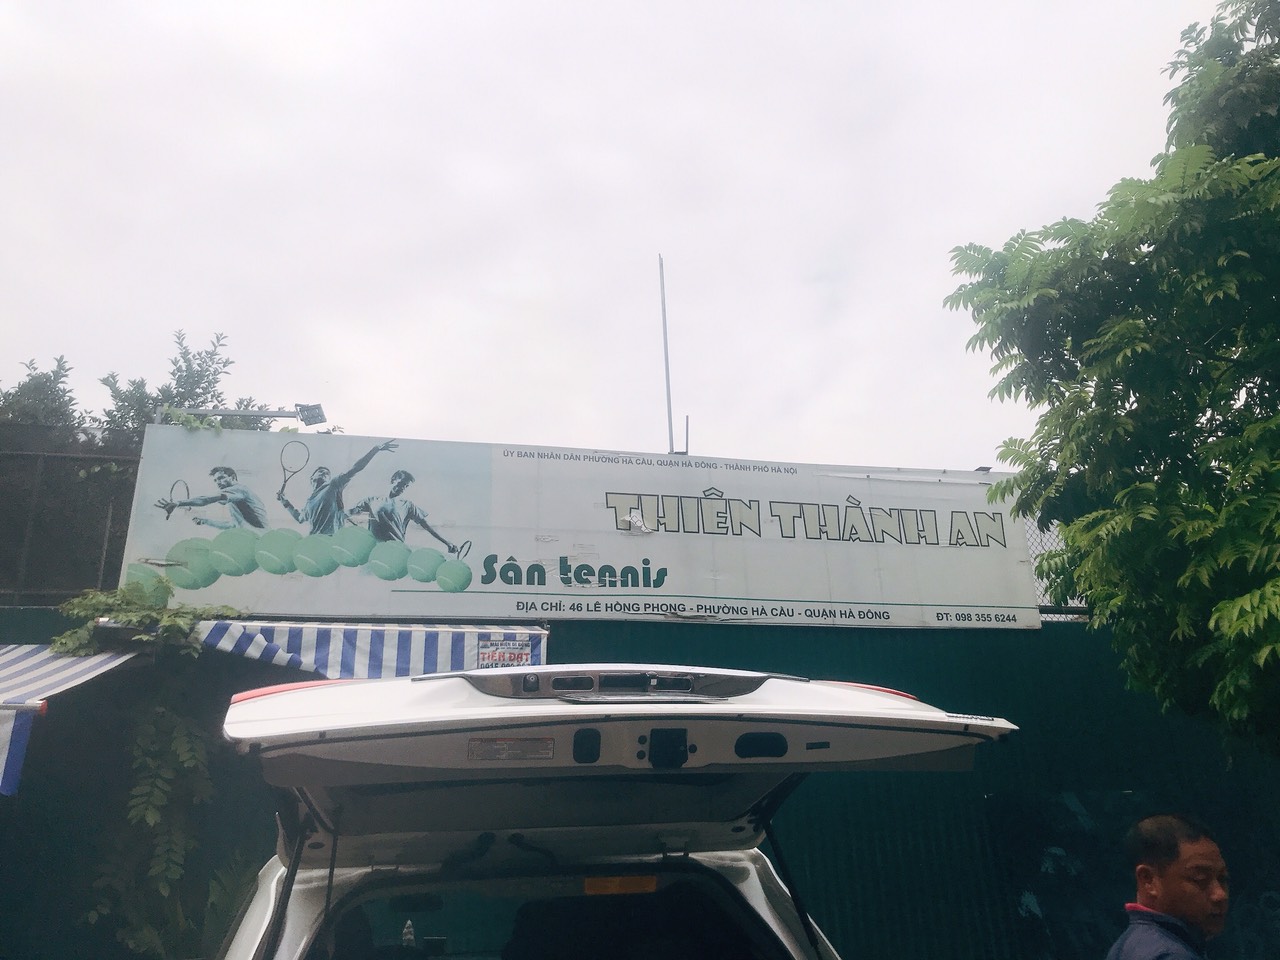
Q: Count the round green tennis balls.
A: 9